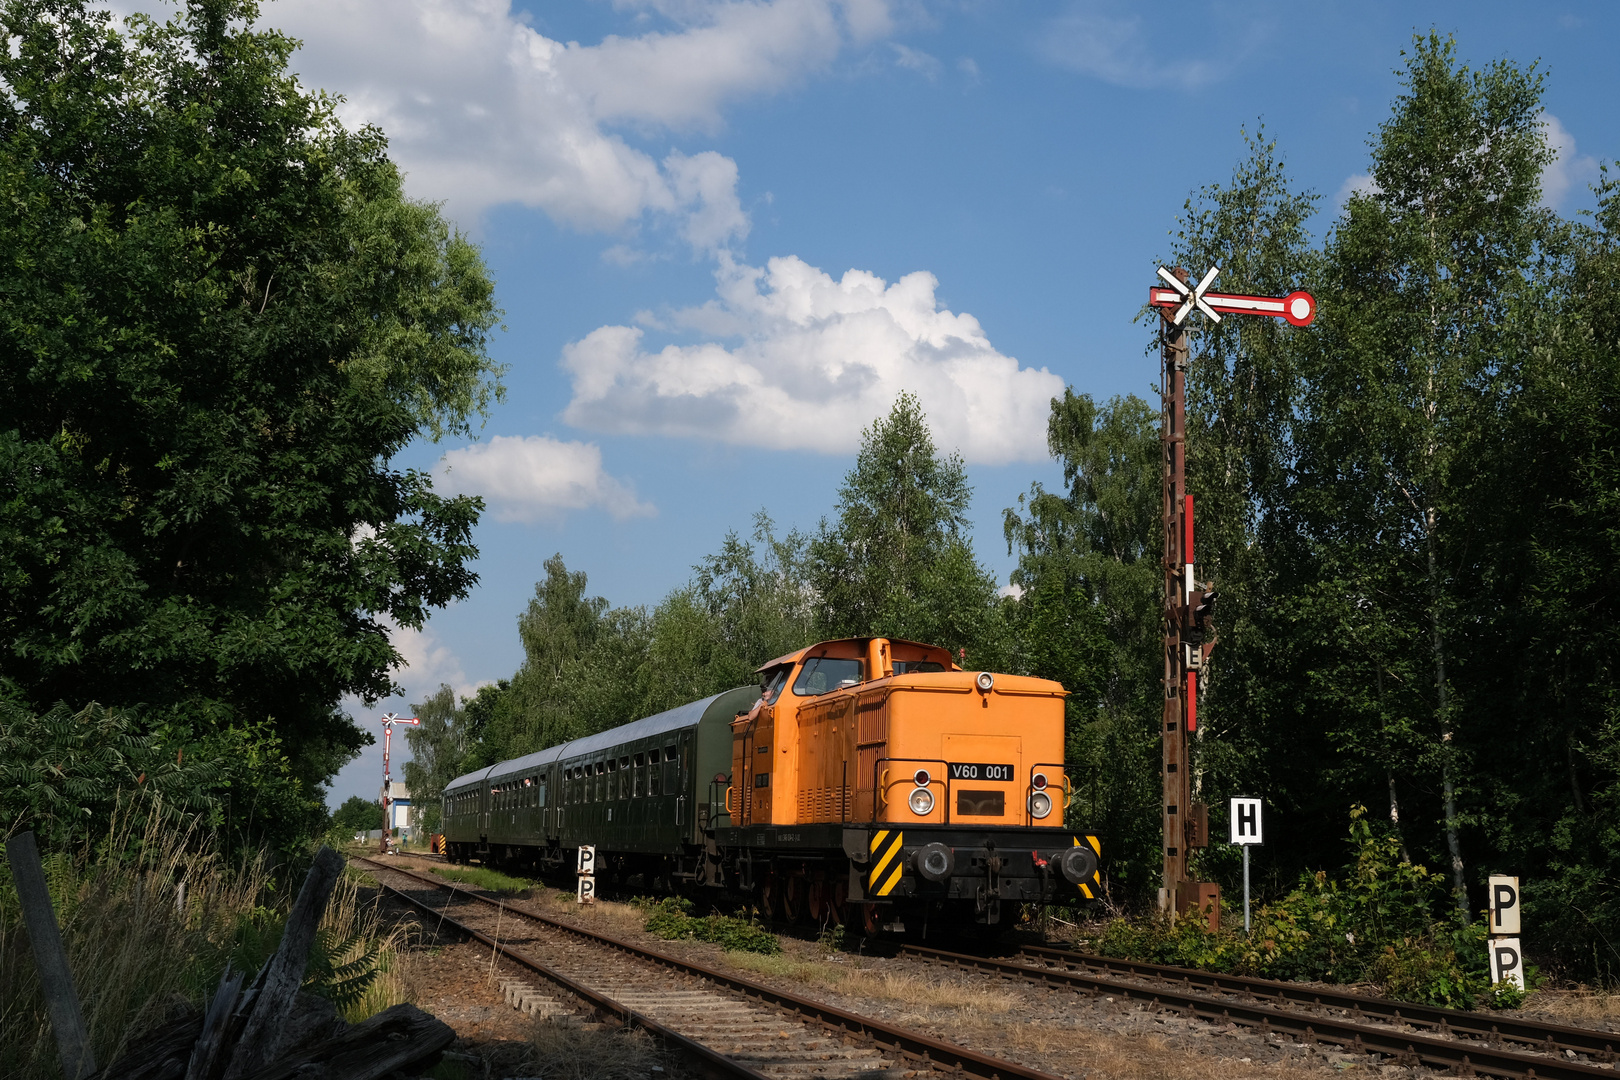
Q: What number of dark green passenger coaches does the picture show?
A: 3